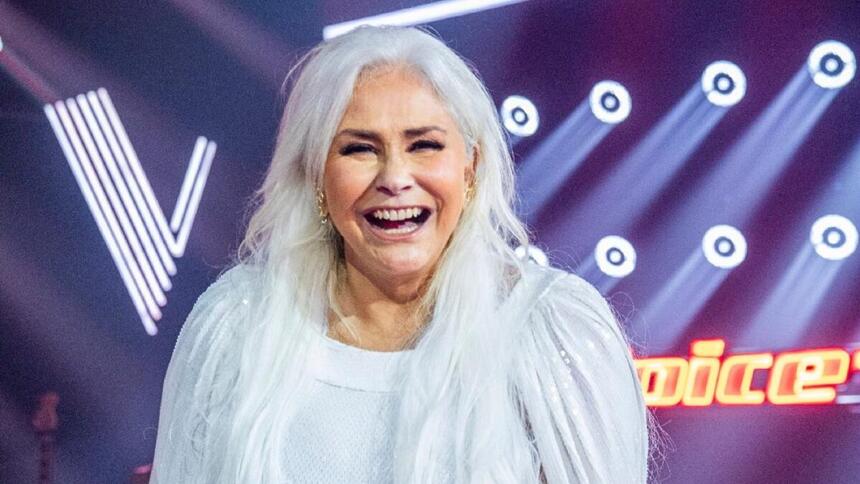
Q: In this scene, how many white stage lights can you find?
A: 8